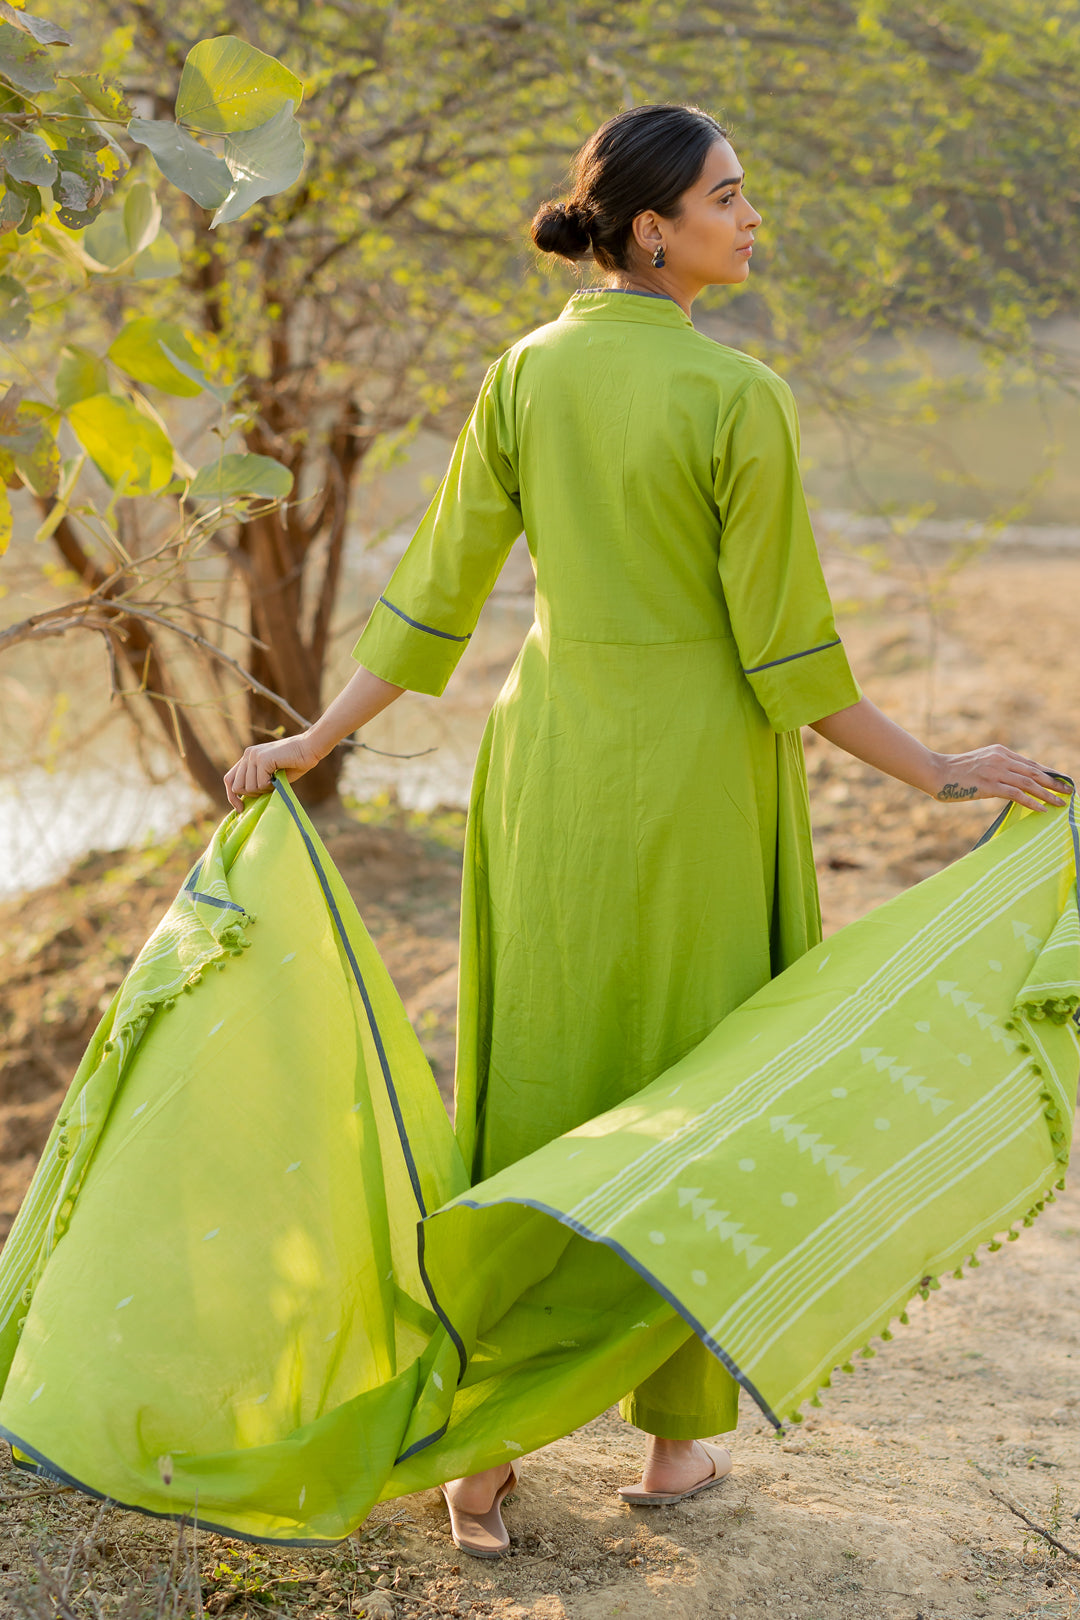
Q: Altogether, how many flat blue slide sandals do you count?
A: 0